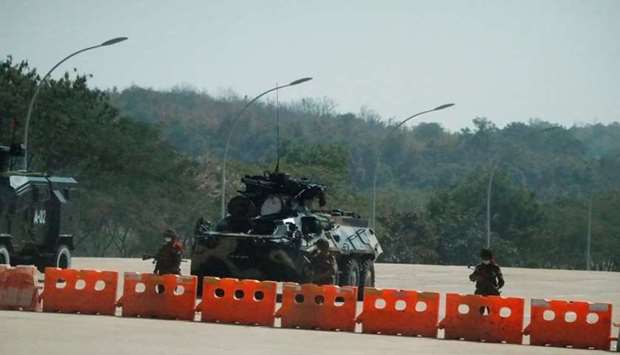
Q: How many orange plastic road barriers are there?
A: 8